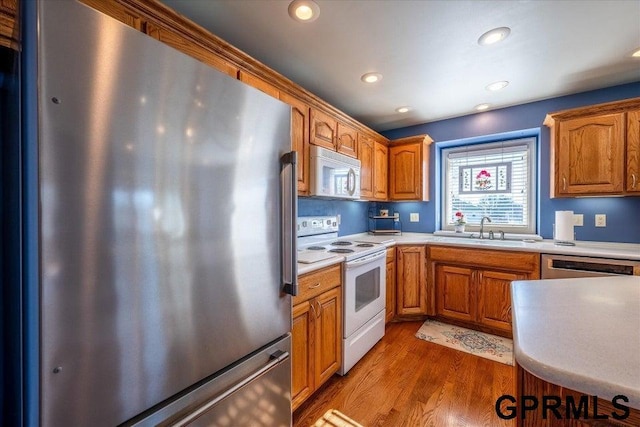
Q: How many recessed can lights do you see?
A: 7